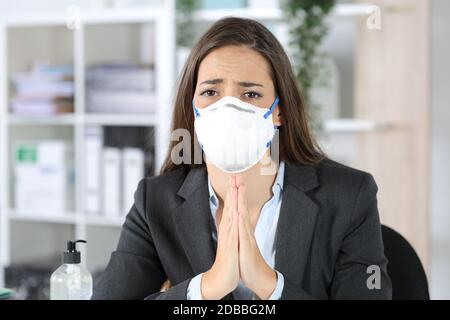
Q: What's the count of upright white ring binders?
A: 3